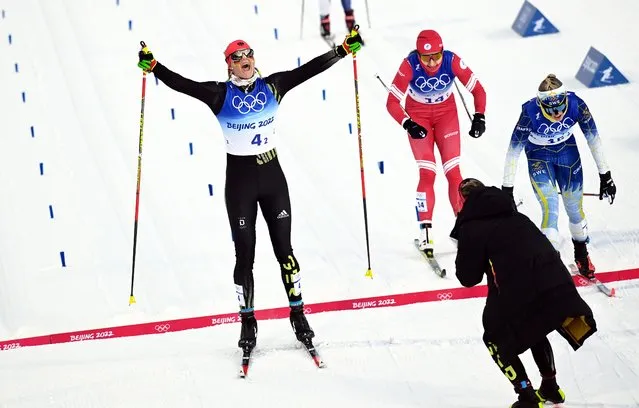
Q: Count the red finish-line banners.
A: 1